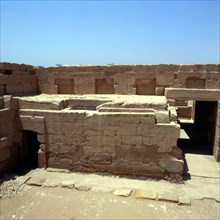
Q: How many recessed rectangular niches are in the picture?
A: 4